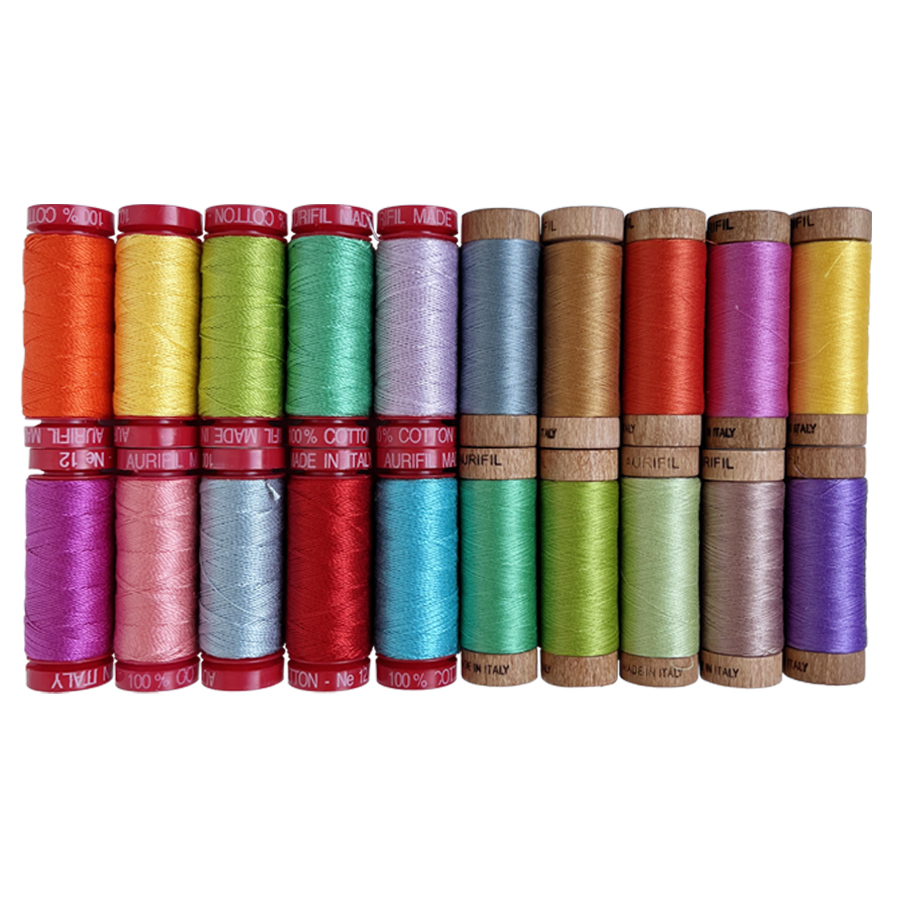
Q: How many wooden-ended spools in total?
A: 10